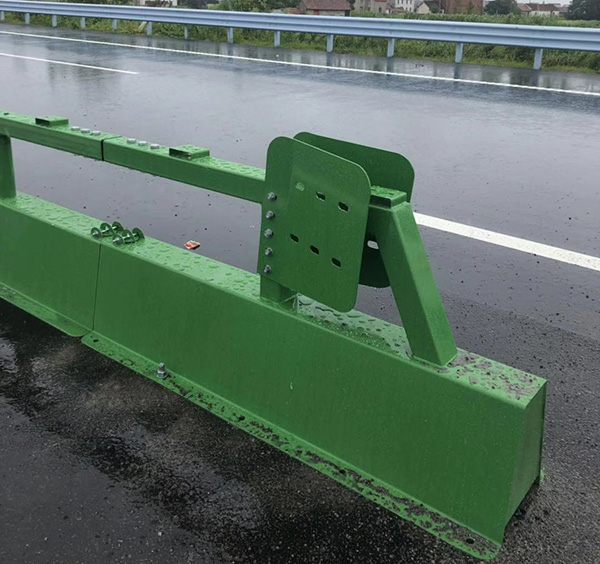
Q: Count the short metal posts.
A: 13